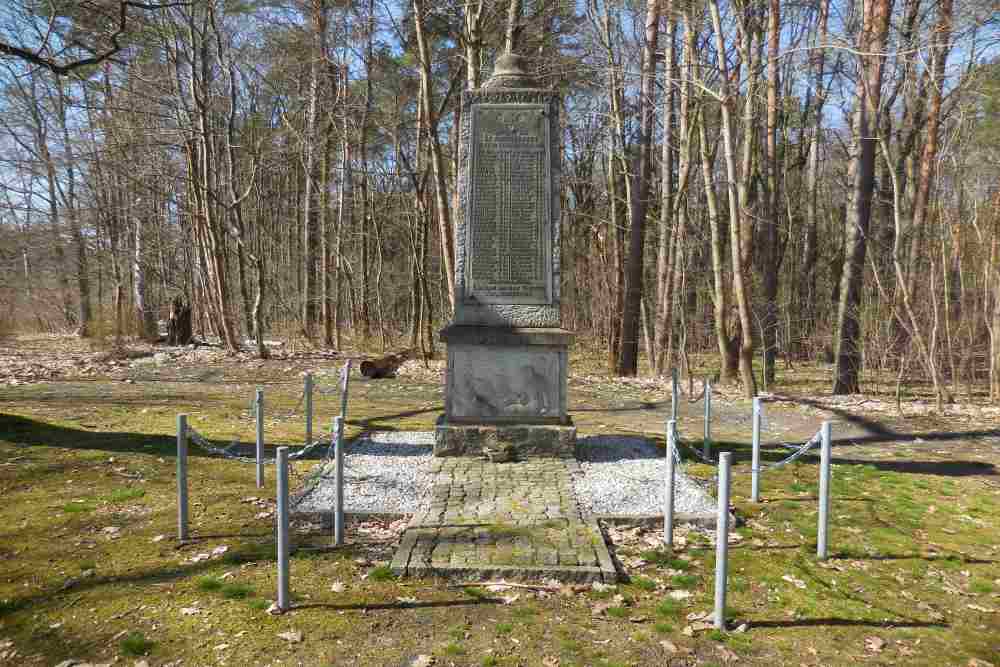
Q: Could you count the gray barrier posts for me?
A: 12